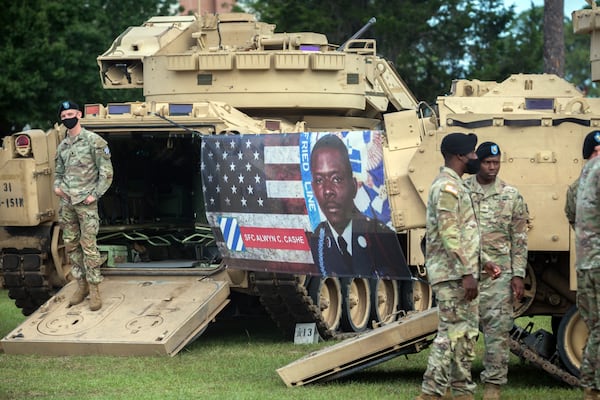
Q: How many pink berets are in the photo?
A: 0